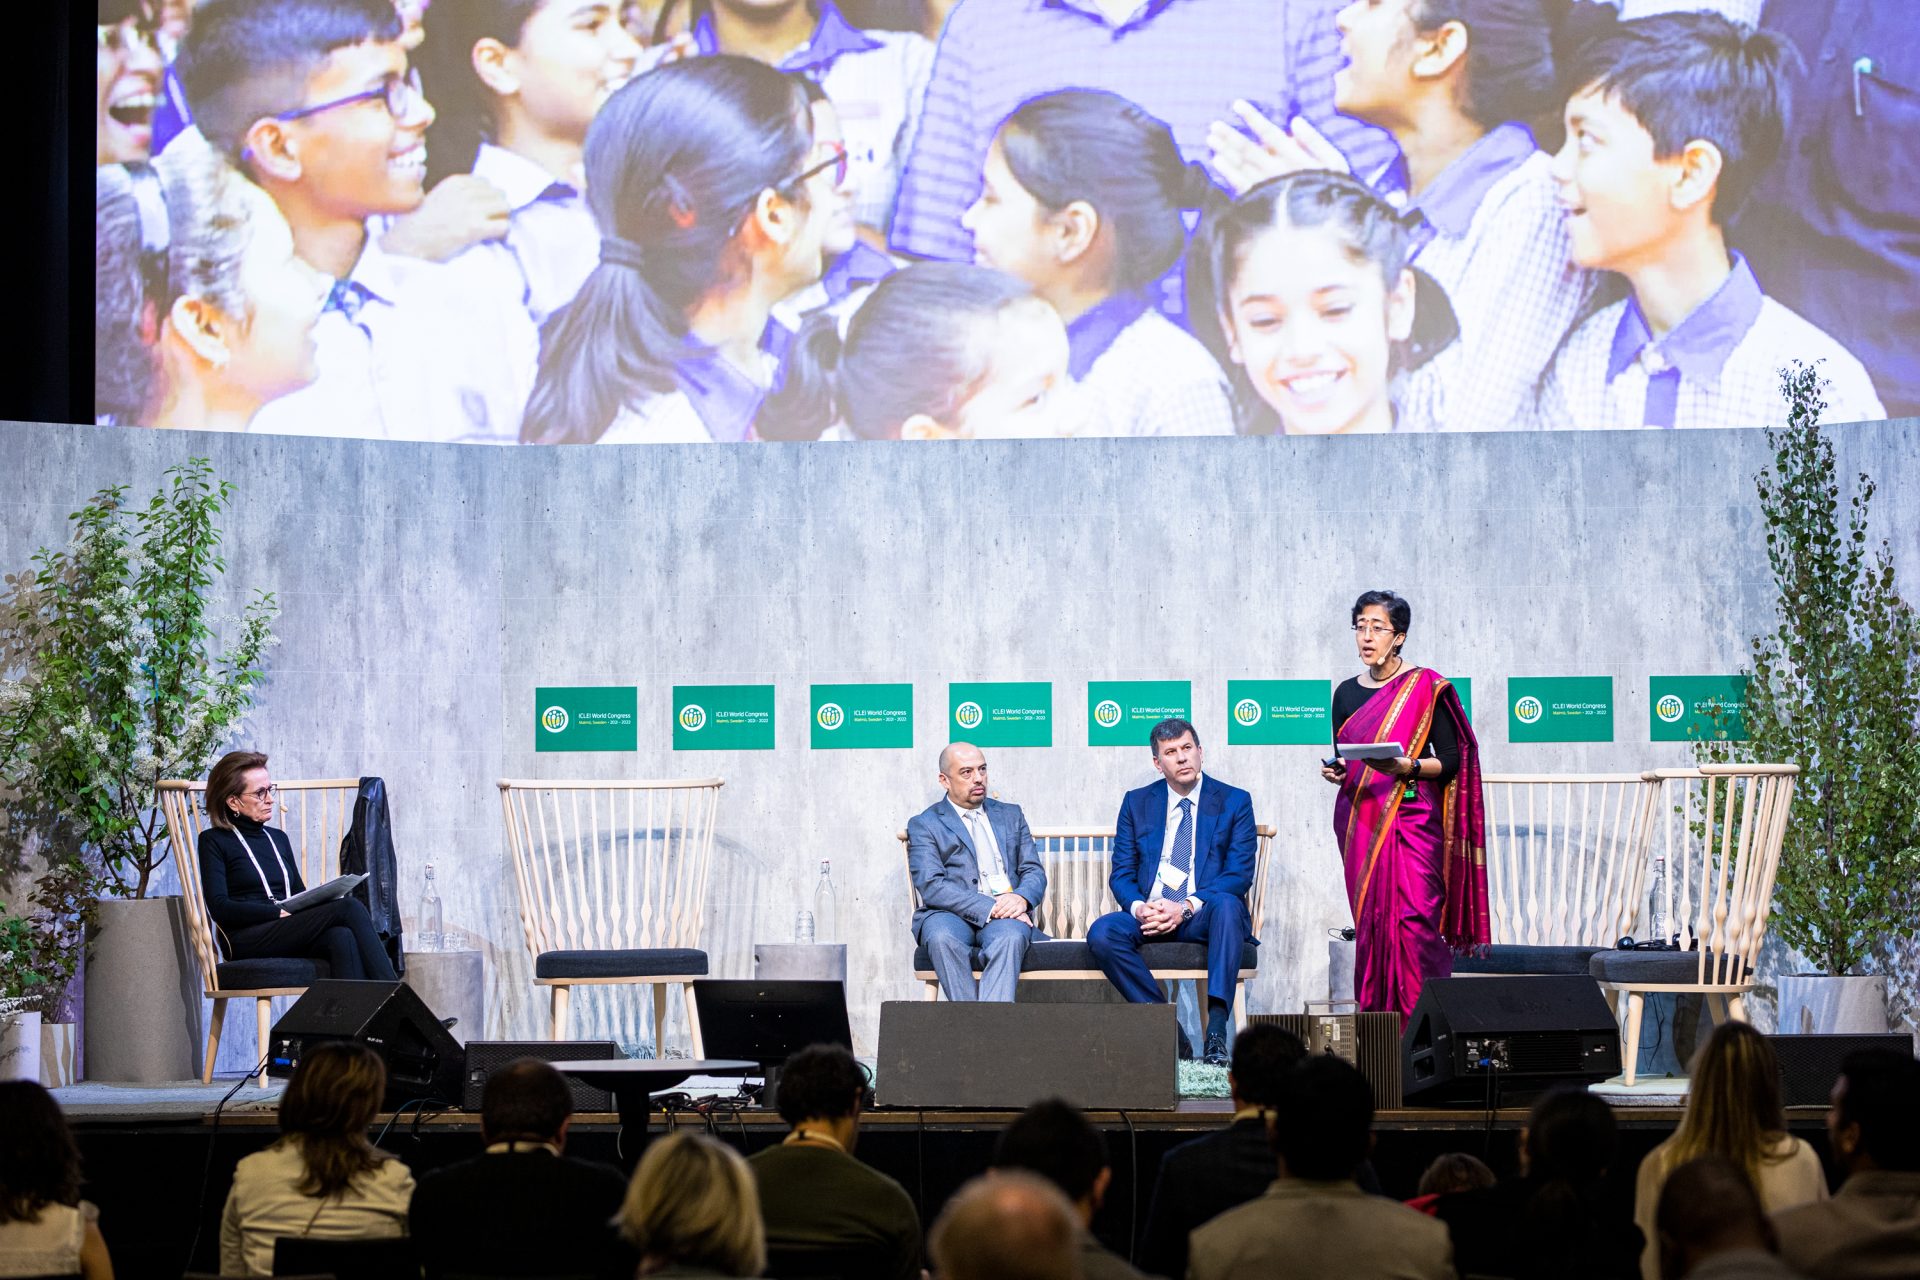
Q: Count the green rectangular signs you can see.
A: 9